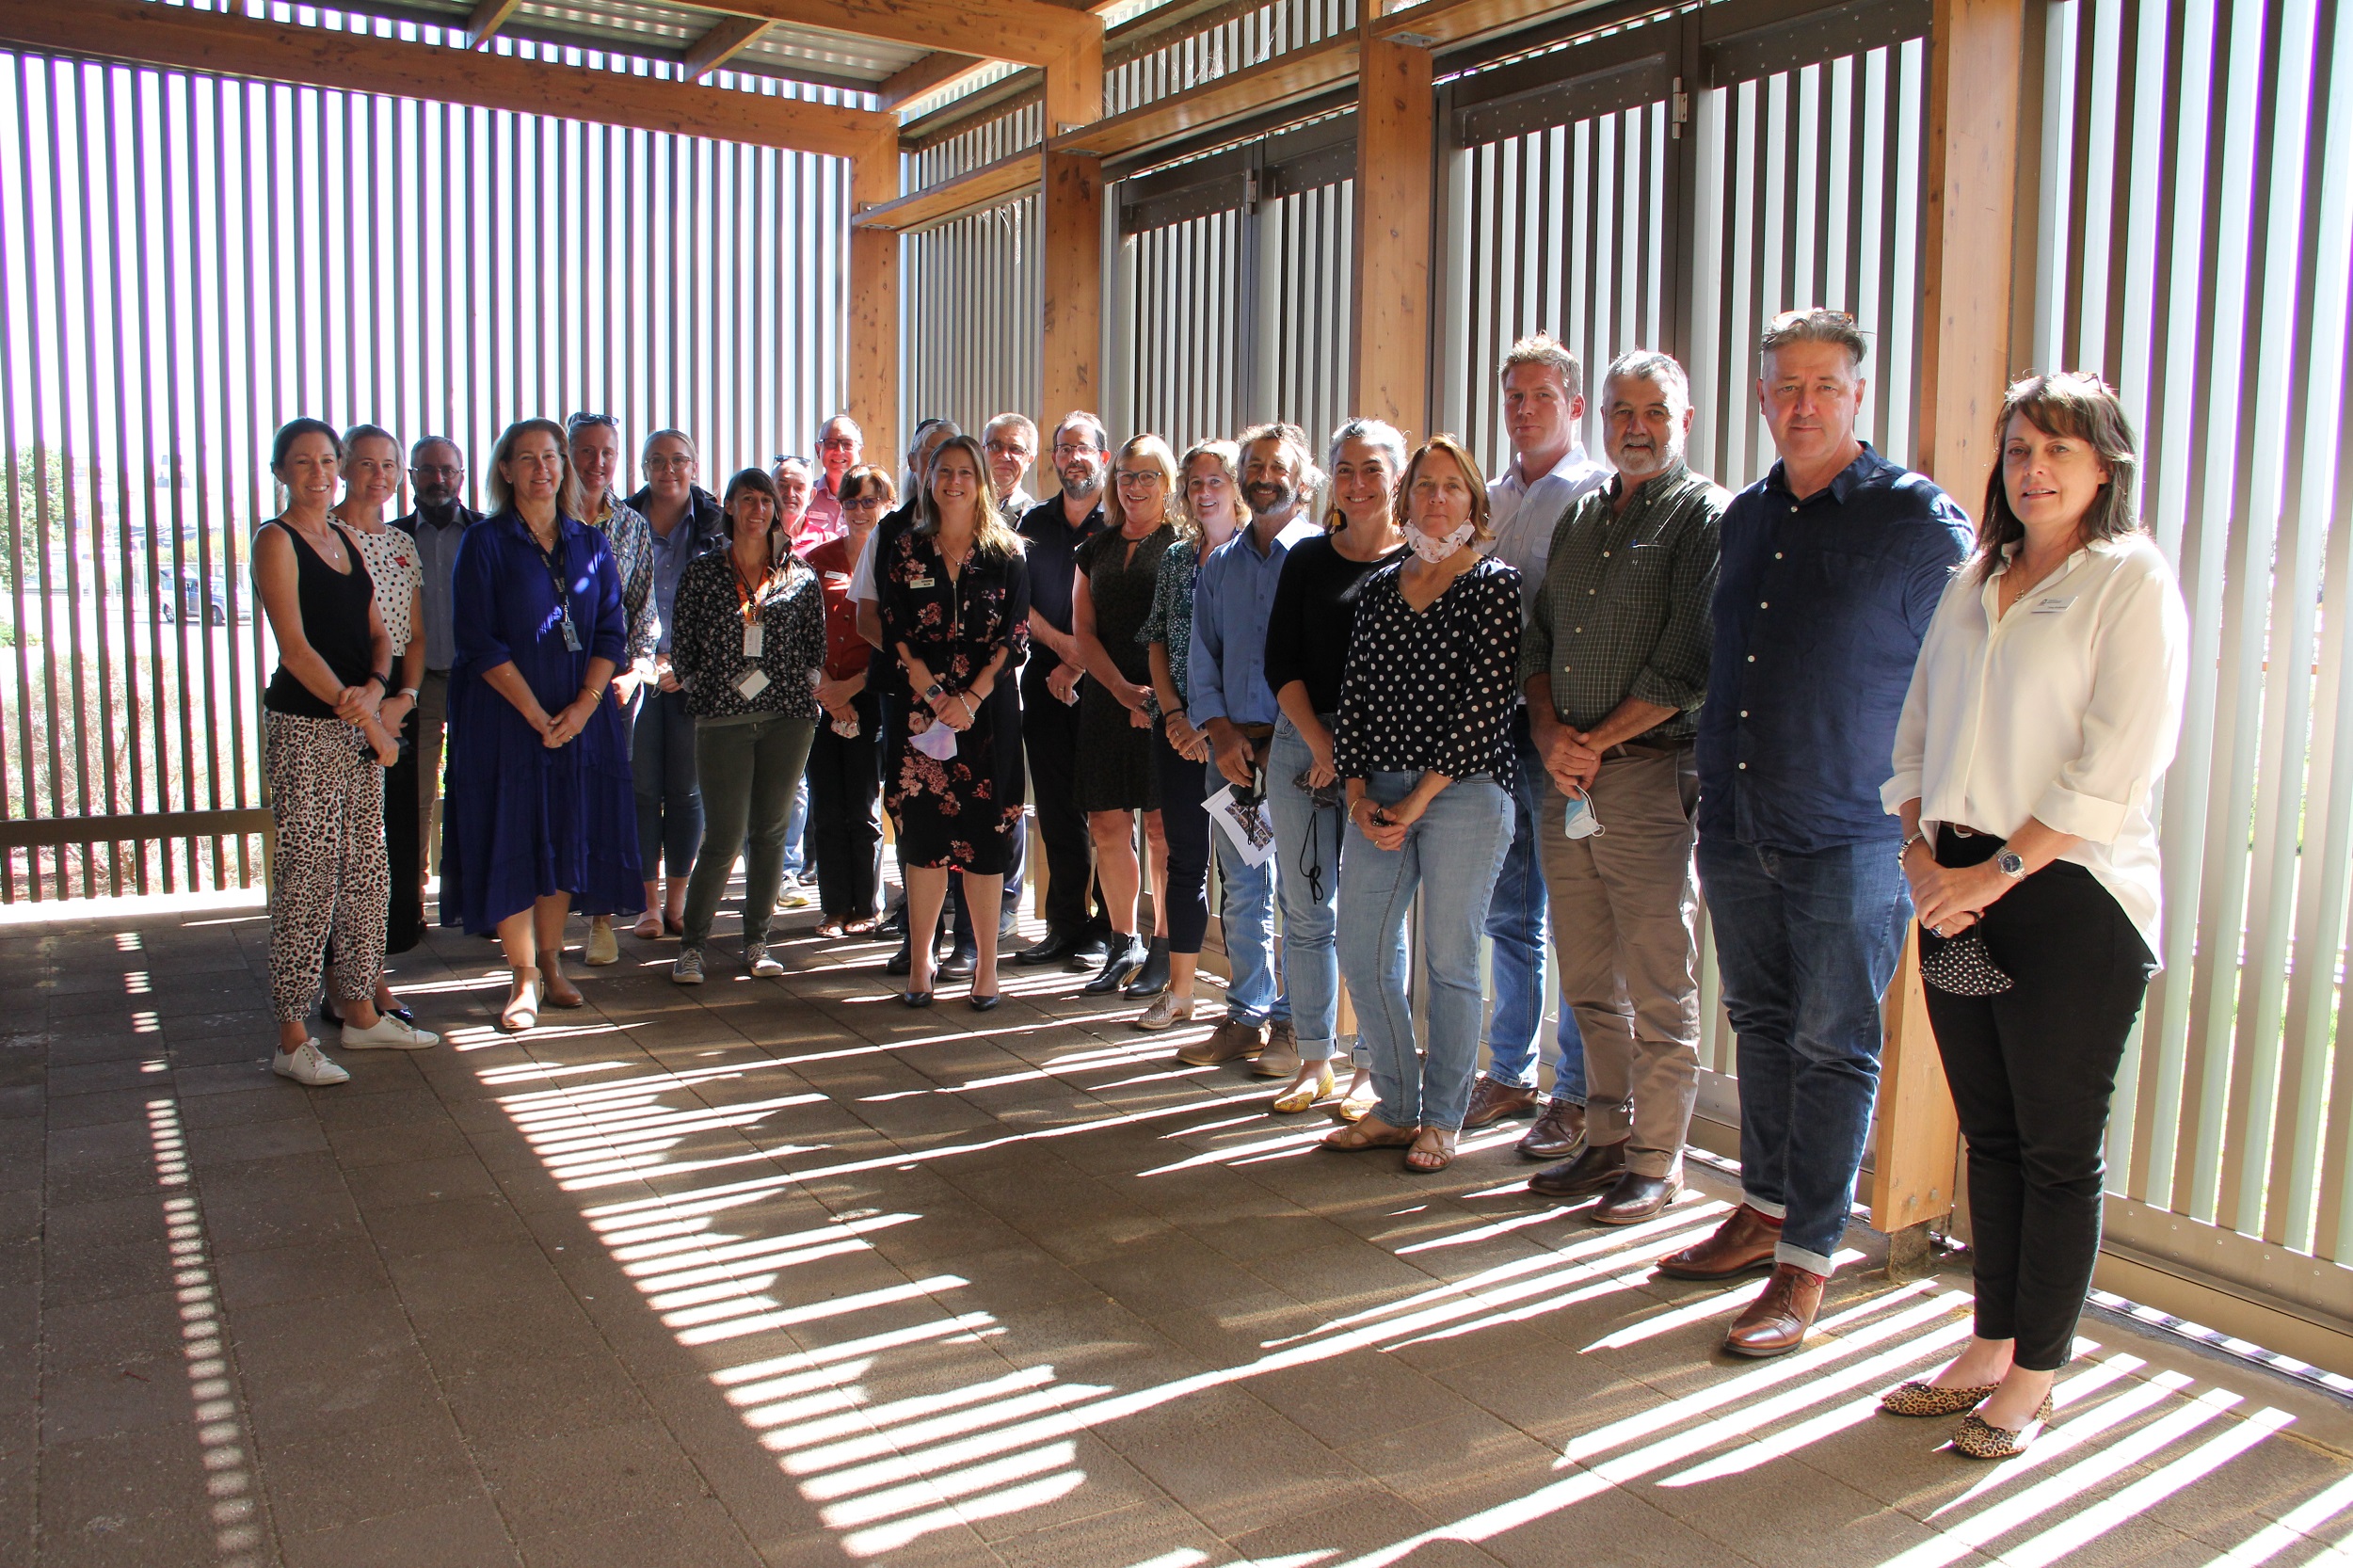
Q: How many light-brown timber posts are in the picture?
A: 4